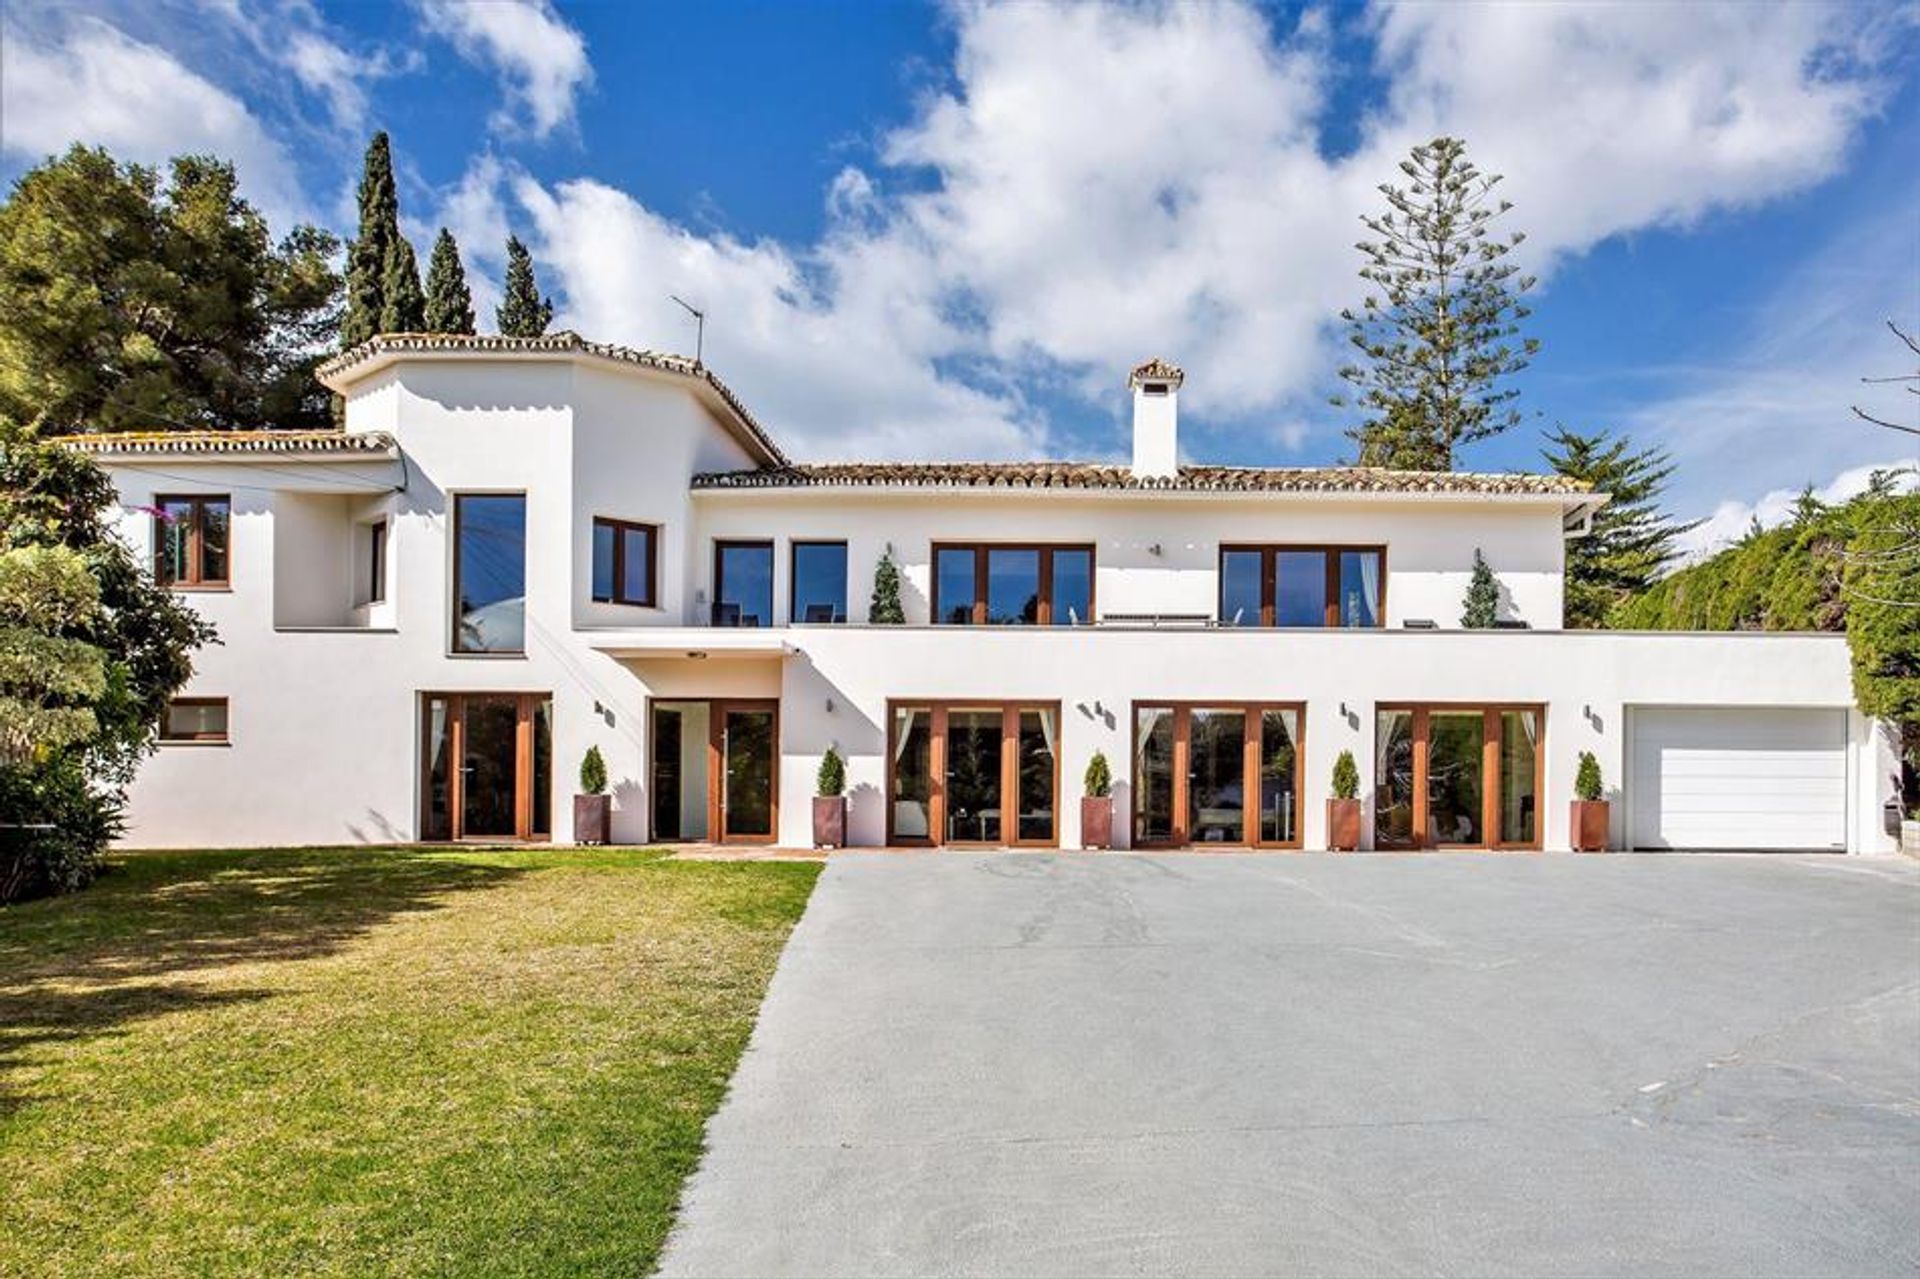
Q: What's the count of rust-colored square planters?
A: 5